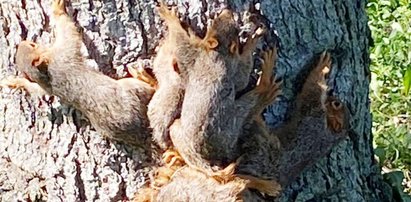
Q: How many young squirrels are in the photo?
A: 6